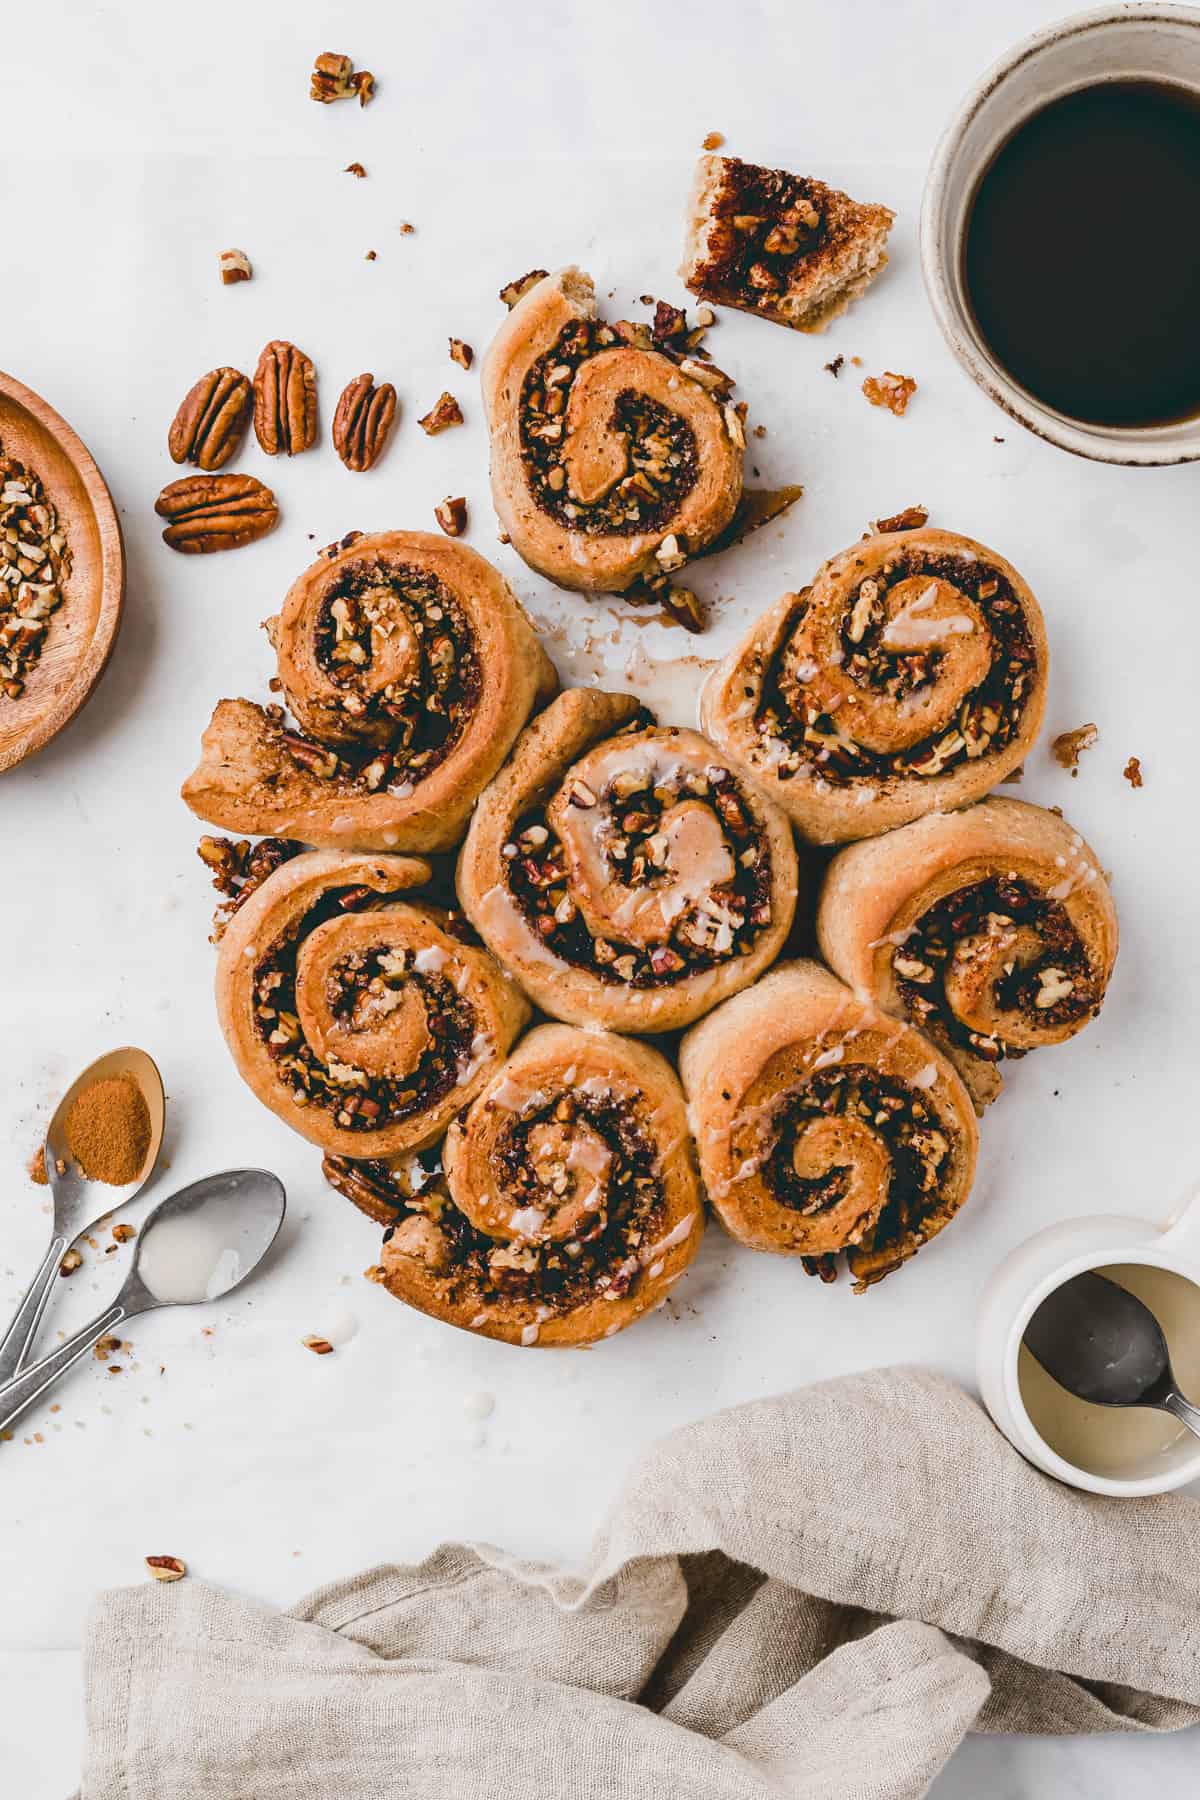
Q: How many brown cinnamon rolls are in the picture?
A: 8